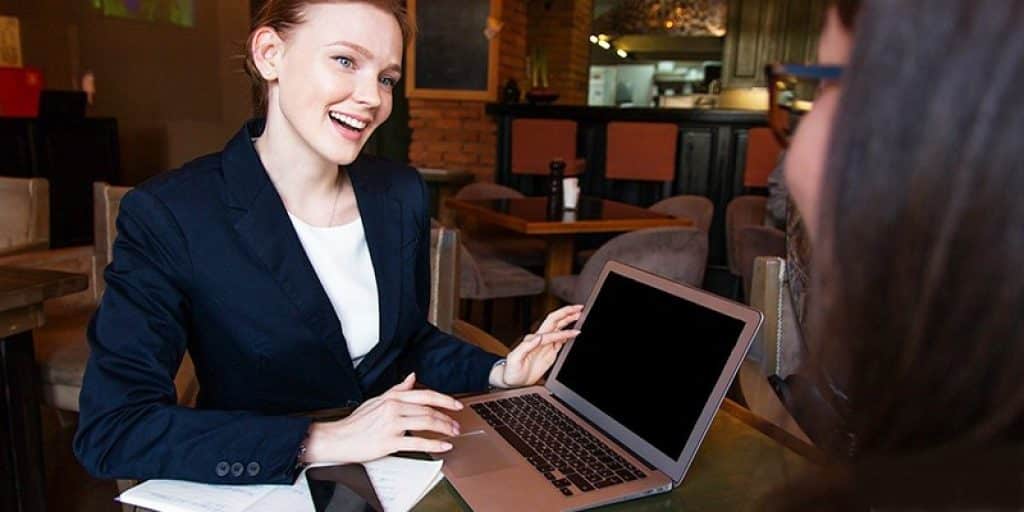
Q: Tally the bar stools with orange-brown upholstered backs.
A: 3